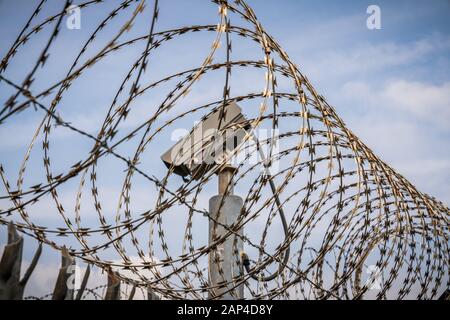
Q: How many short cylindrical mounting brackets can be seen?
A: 1